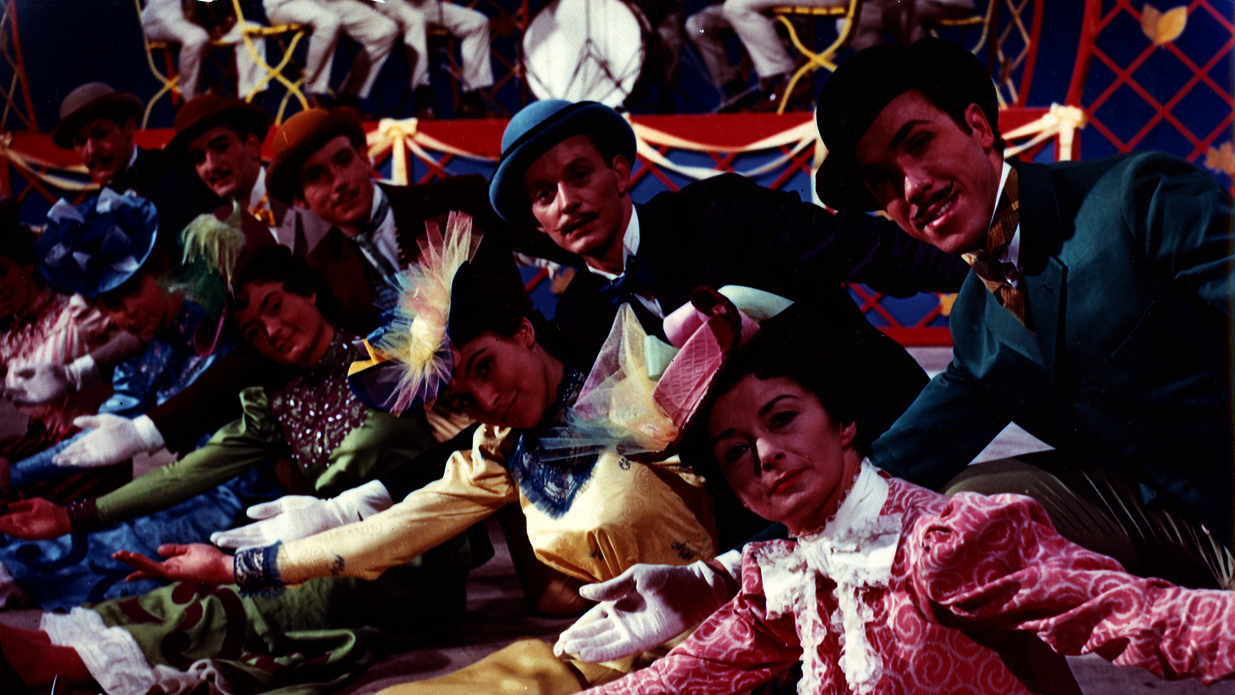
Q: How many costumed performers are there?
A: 10